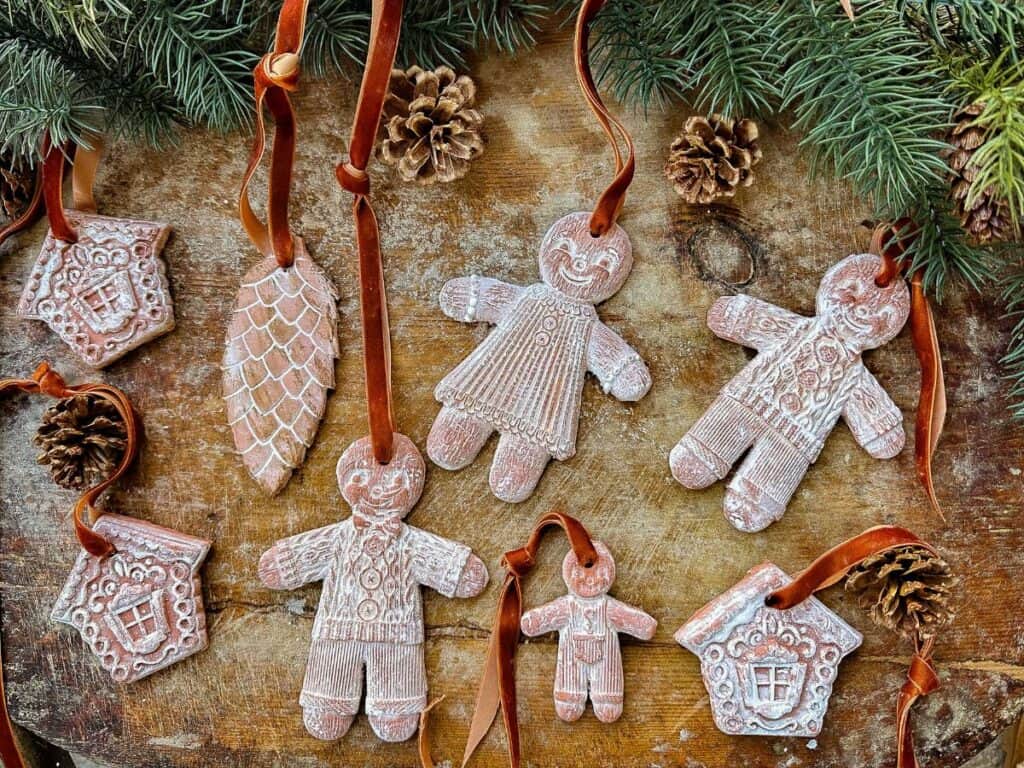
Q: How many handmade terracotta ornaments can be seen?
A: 8